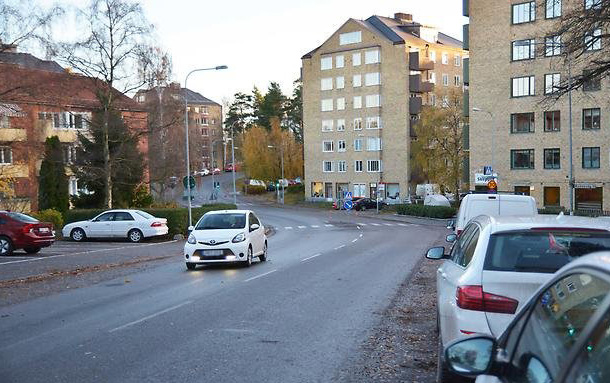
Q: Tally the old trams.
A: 0